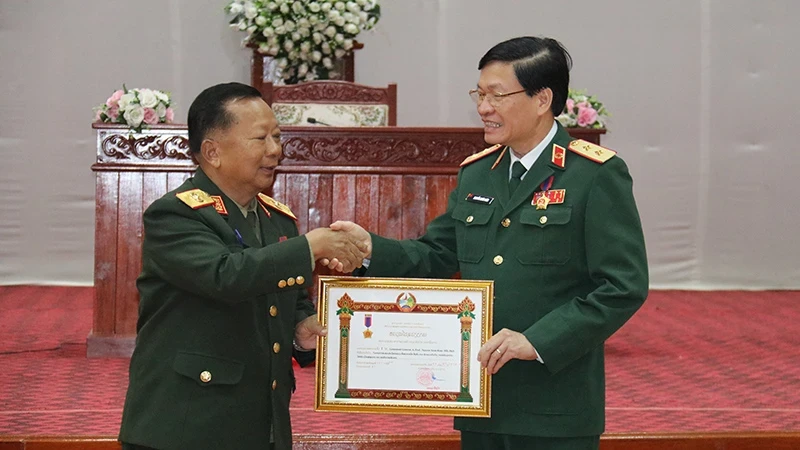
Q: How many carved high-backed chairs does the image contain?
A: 1